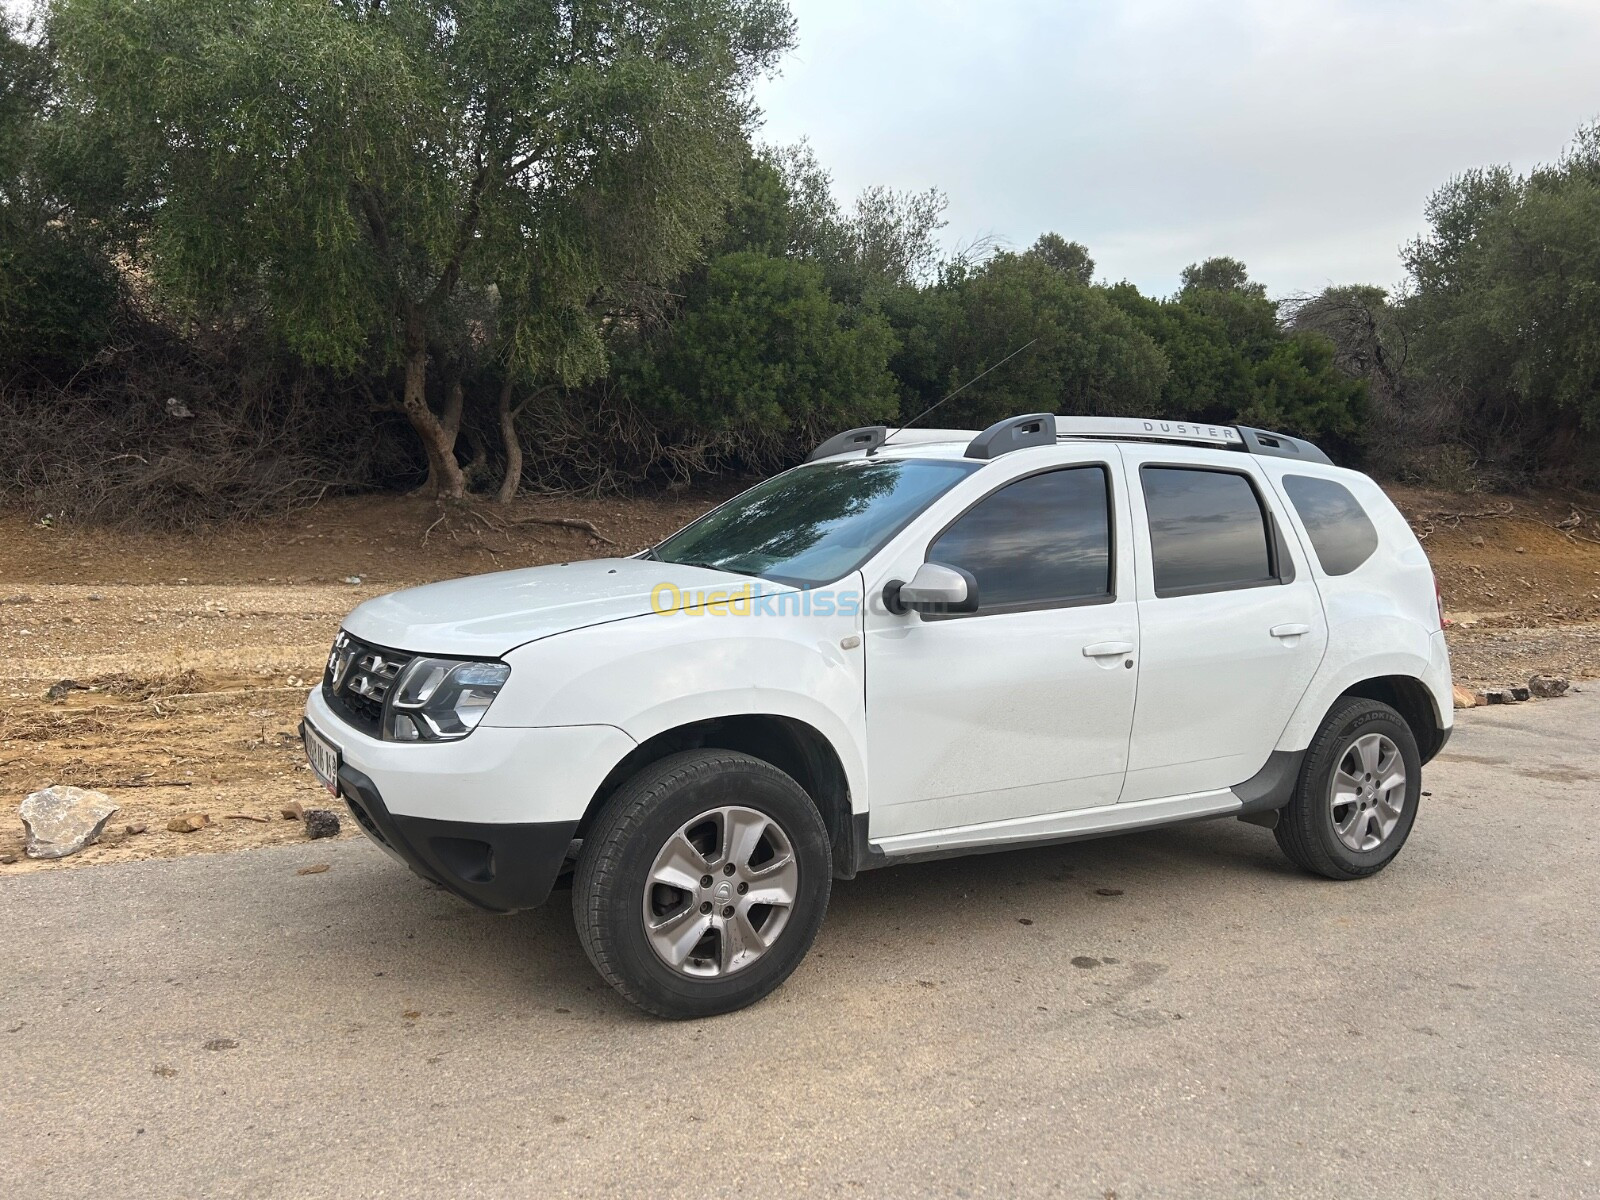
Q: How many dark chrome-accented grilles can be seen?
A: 1